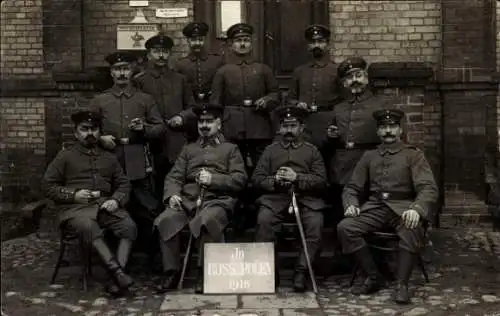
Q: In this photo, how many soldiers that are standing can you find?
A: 6